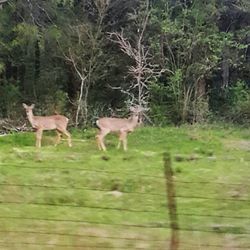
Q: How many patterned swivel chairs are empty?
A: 0